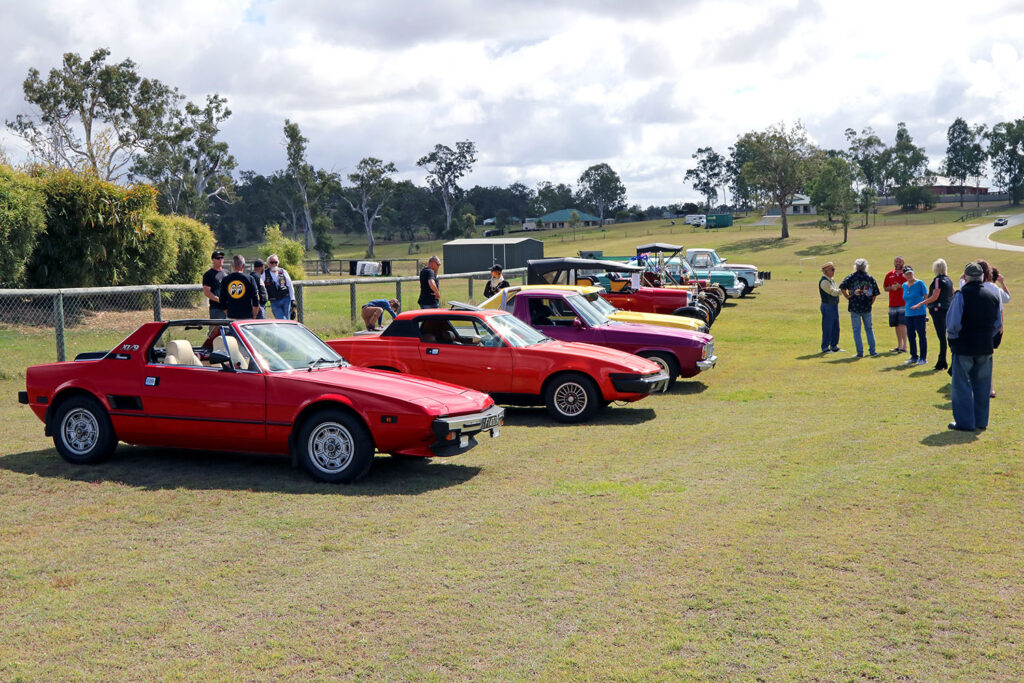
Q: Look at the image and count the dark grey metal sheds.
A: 1